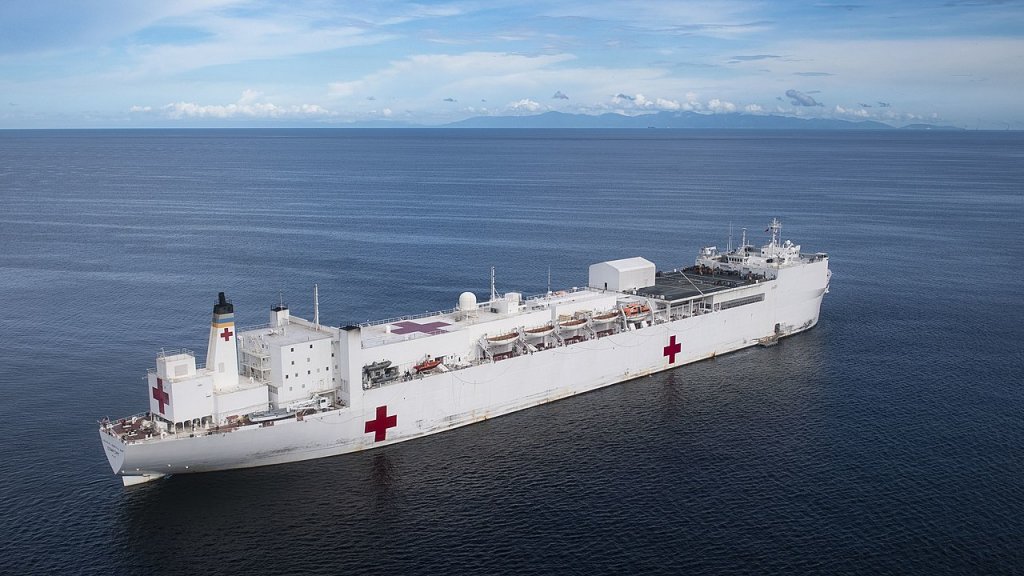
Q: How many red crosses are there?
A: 5